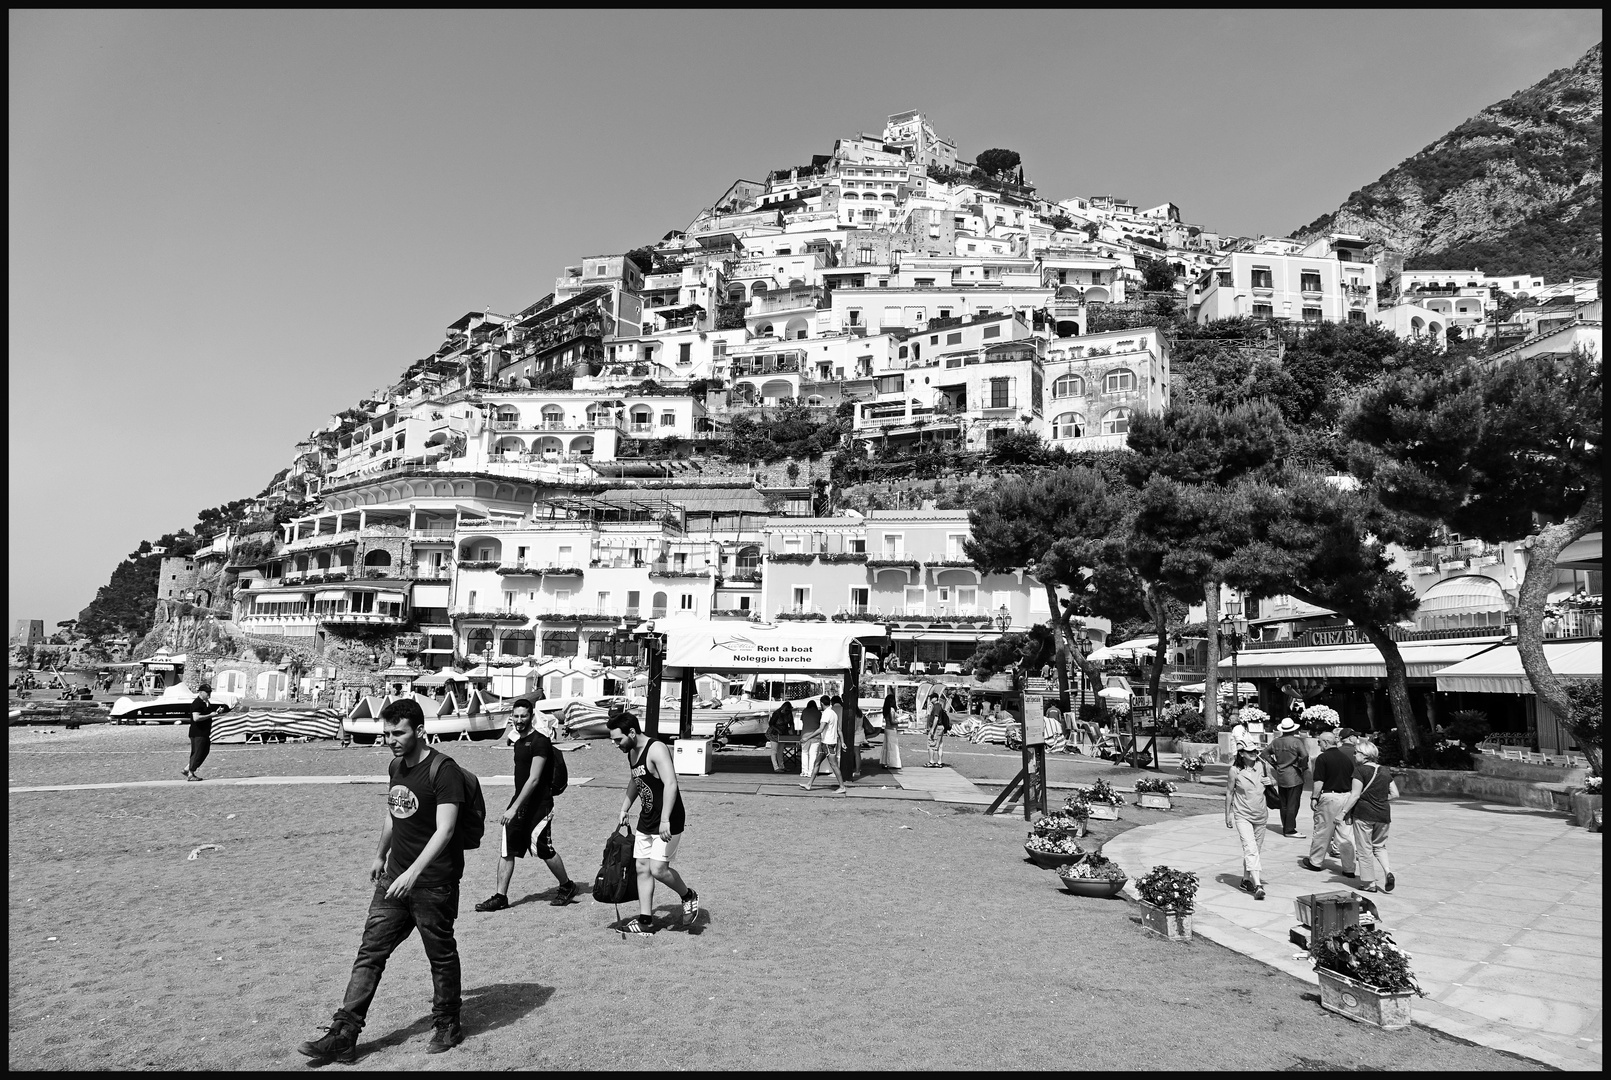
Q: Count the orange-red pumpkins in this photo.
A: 0